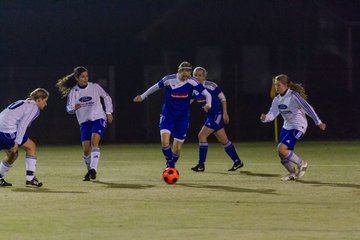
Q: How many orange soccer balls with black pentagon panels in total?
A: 1